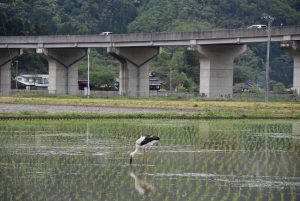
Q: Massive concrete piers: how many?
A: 5